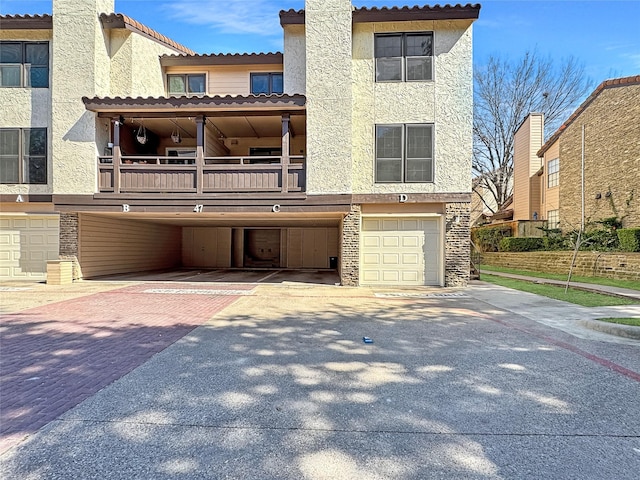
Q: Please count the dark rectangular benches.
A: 0